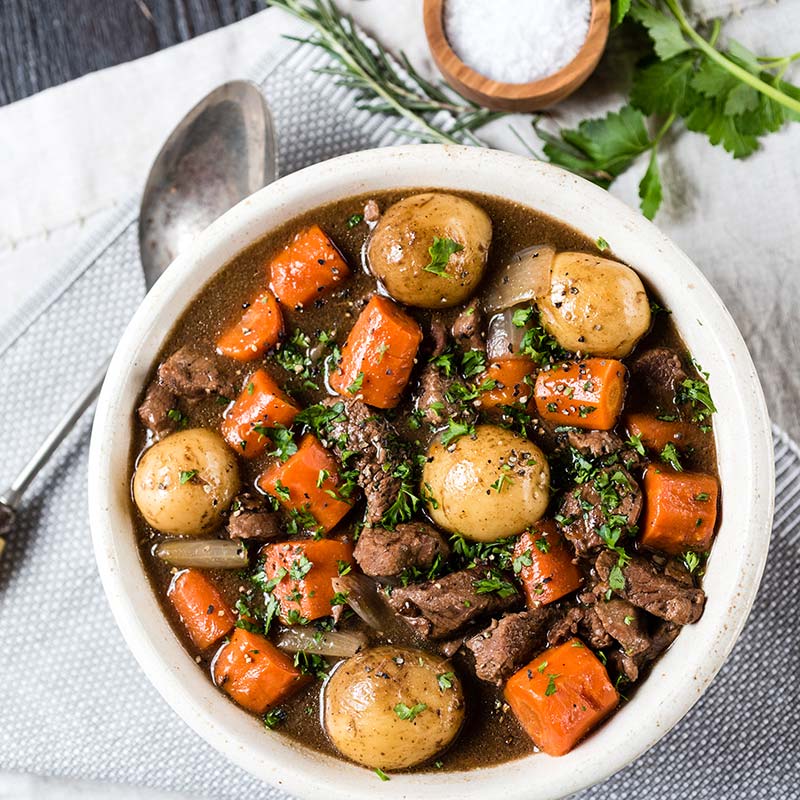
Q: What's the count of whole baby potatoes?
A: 5